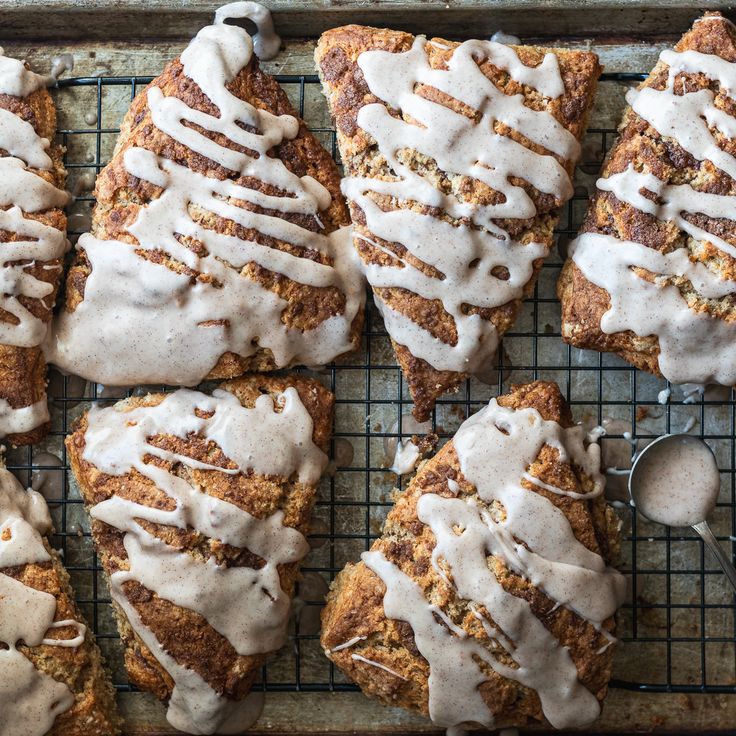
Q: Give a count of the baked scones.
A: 7